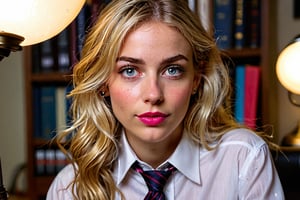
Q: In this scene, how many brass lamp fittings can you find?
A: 2